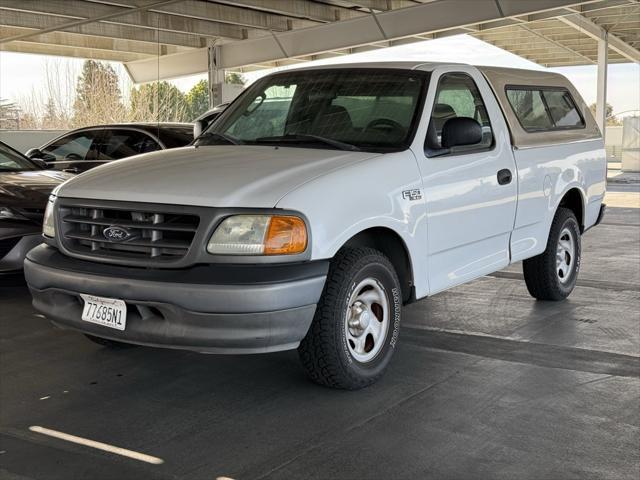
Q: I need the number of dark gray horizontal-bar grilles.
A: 1